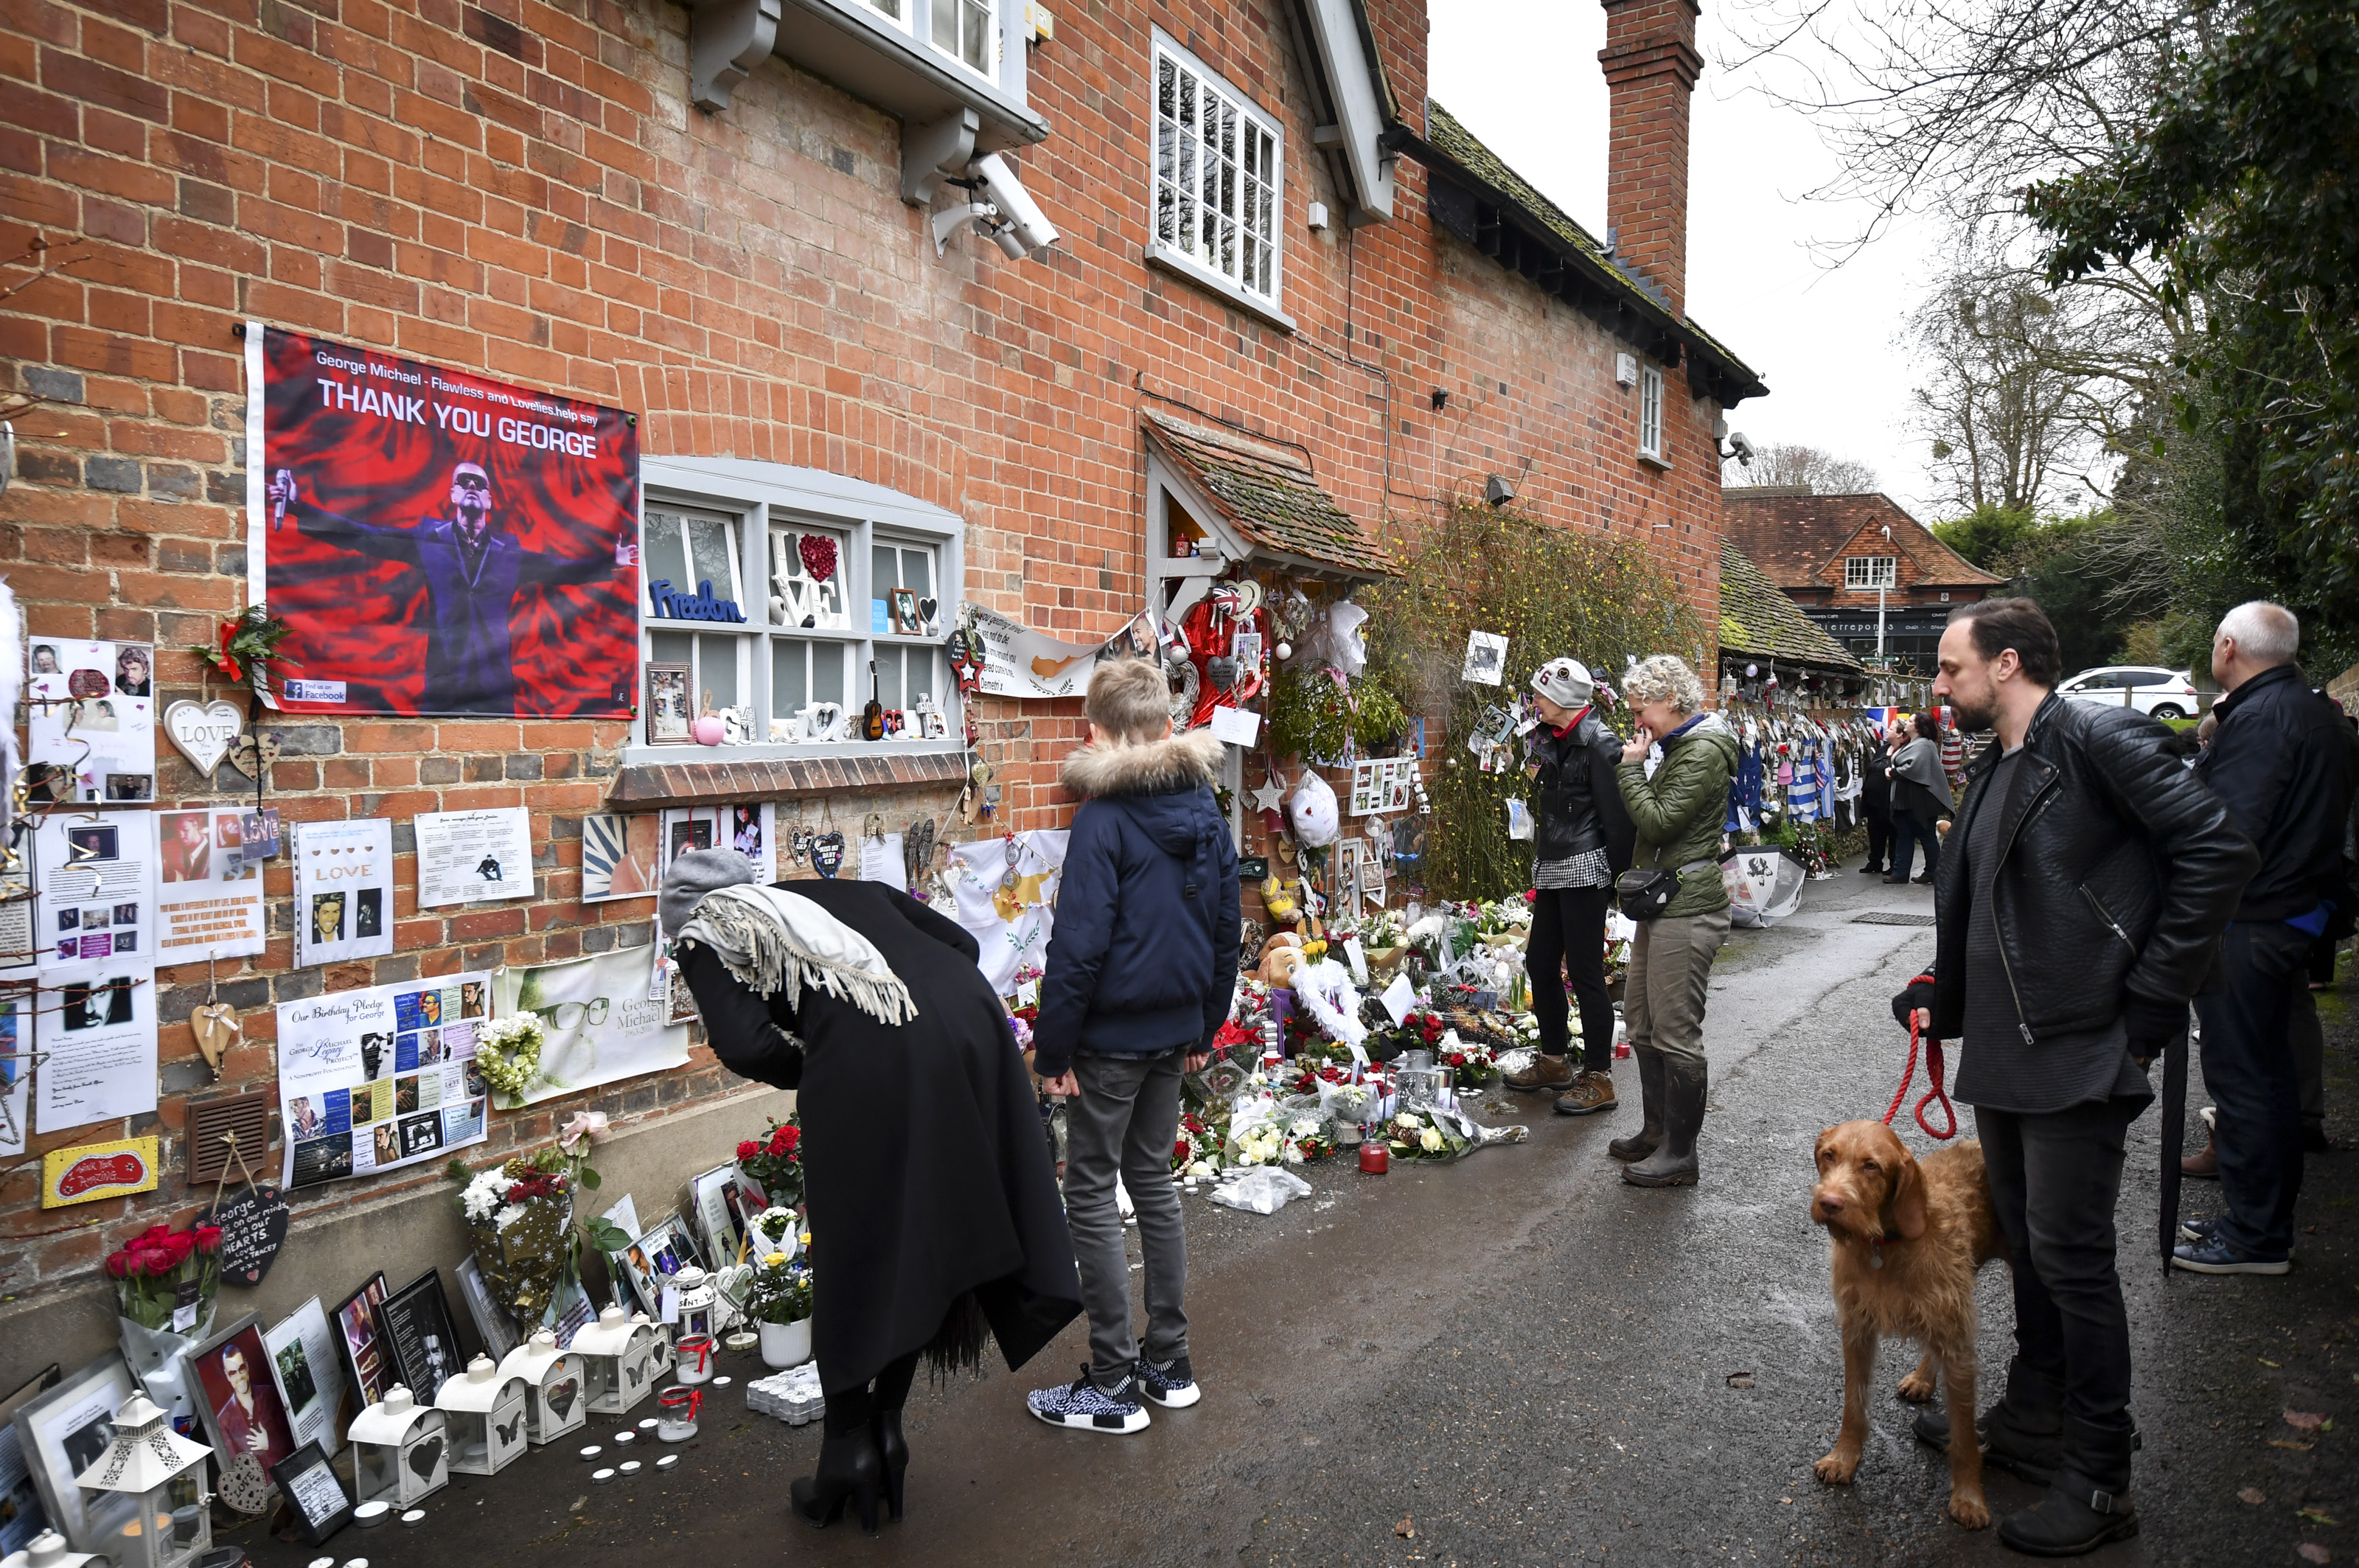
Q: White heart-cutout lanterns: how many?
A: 3